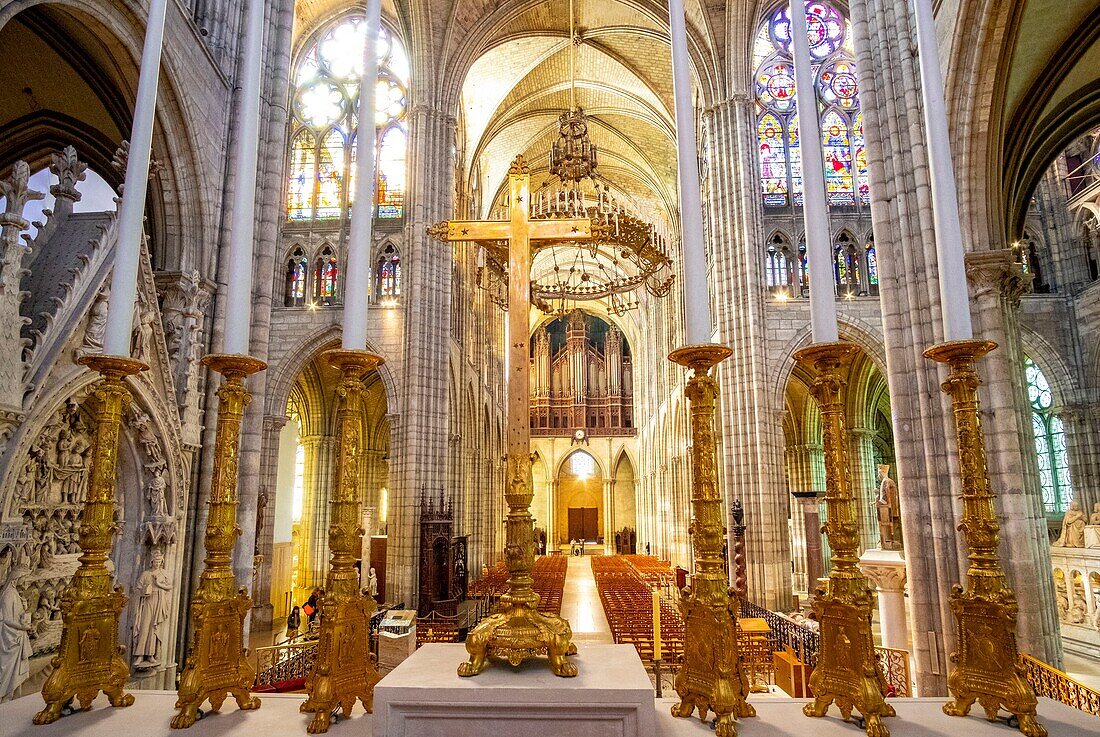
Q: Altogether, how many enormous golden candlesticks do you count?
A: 6